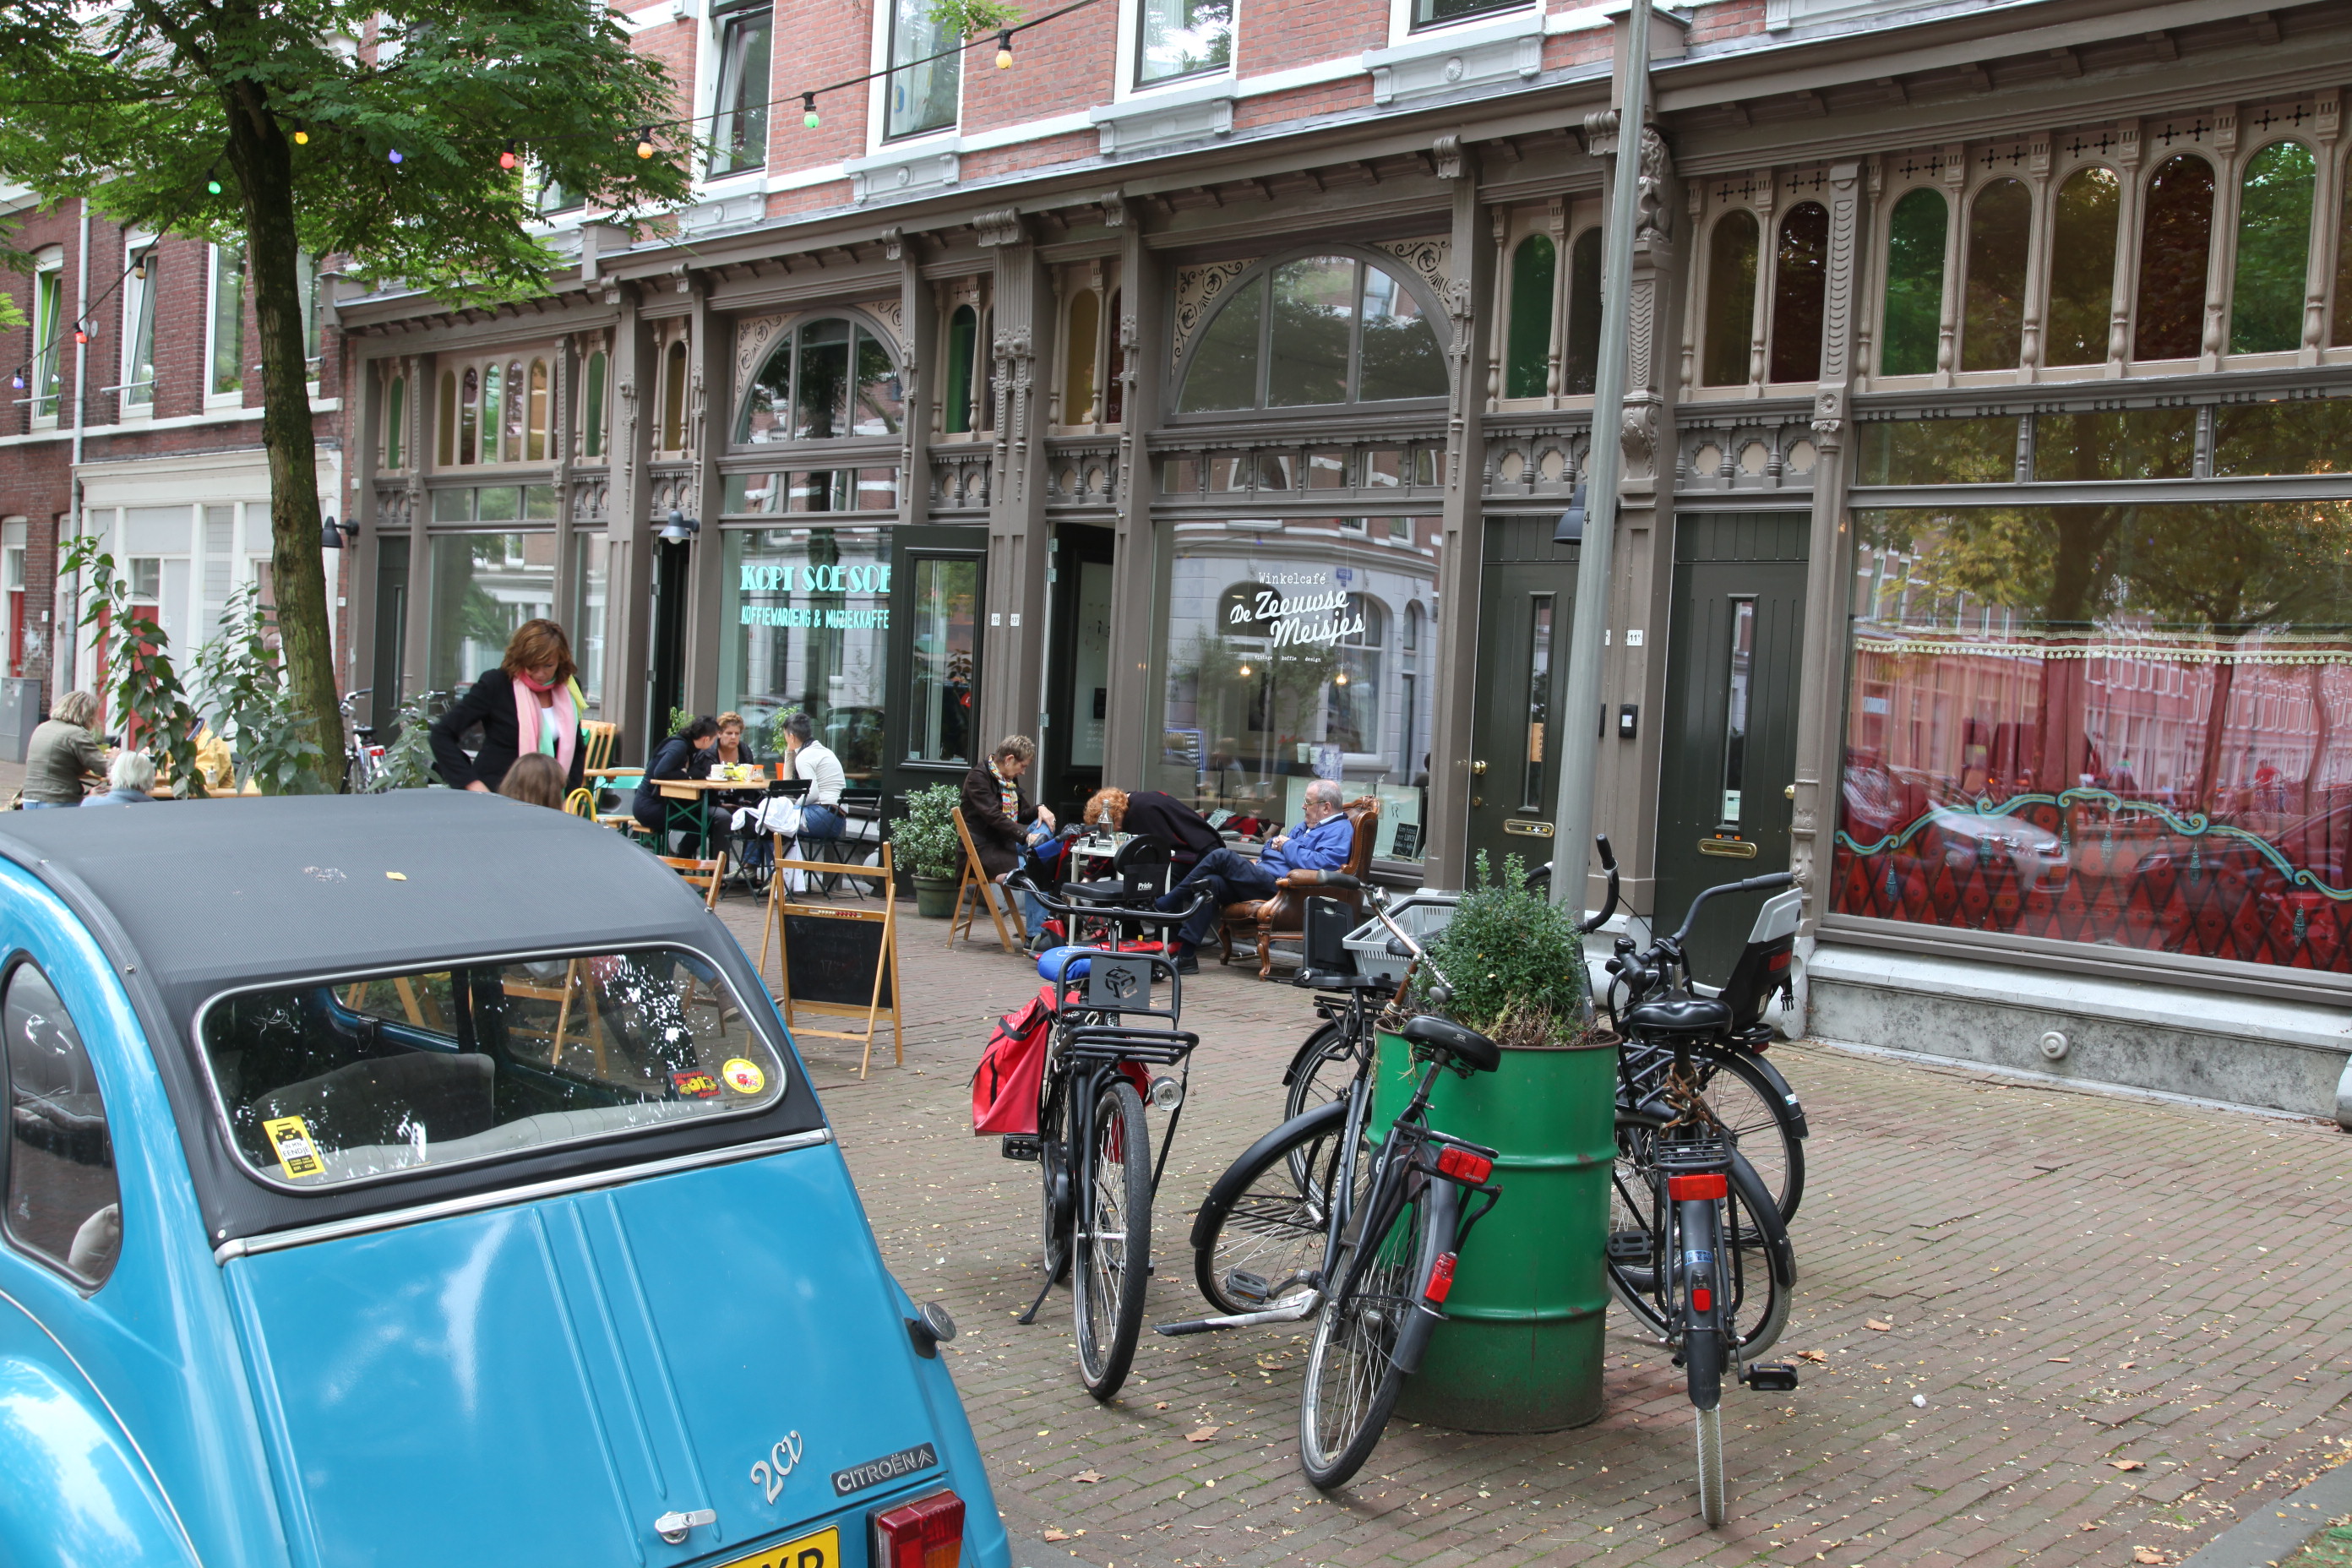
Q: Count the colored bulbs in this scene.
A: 10